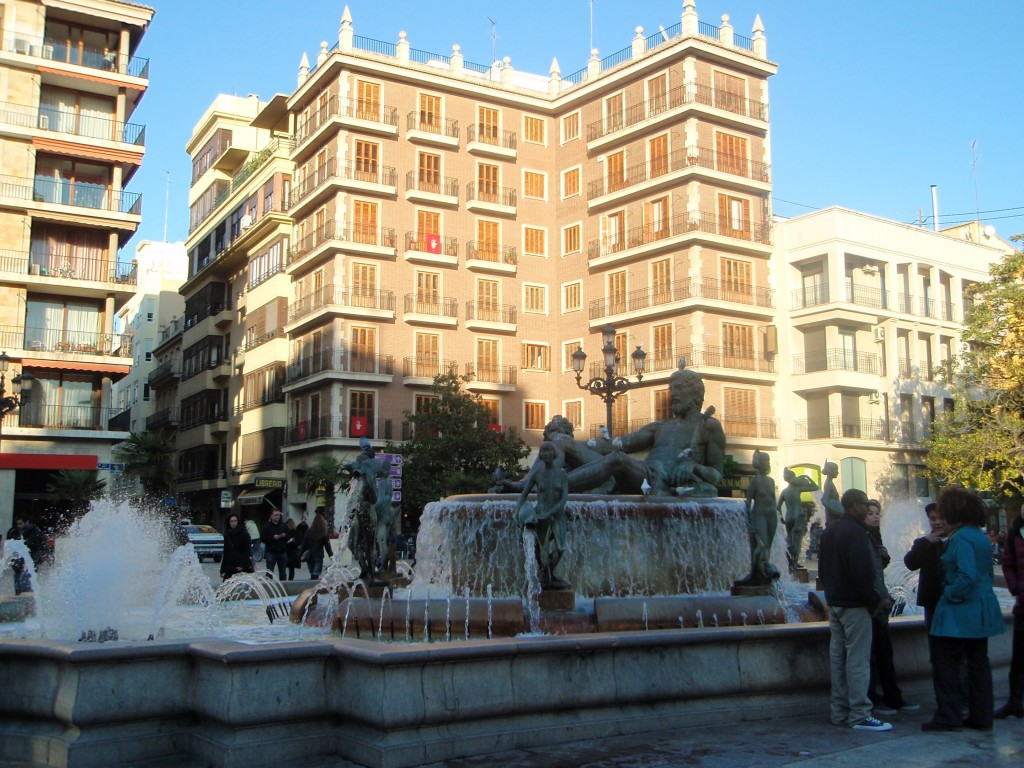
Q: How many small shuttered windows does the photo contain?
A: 12